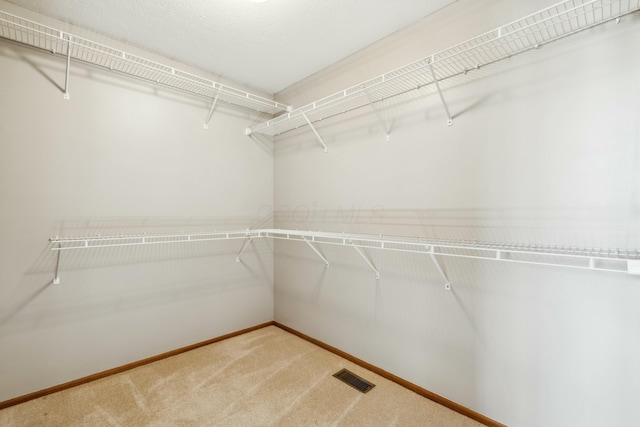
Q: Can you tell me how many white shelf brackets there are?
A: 10